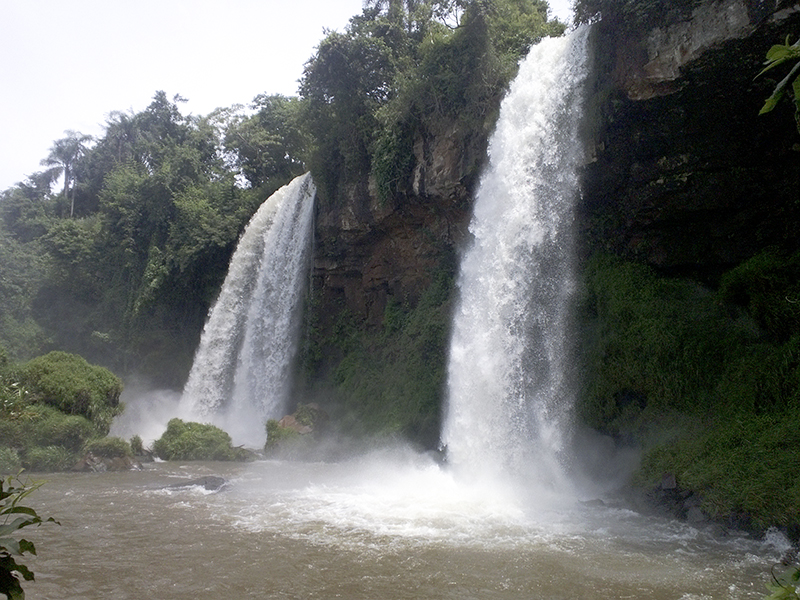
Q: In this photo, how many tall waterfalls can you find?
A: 2